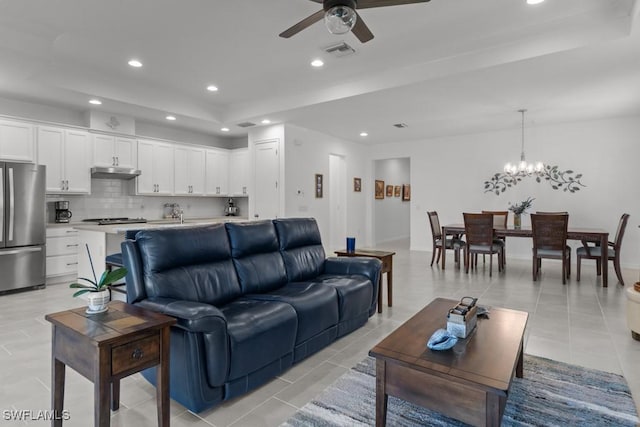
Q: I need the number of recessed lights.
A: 9